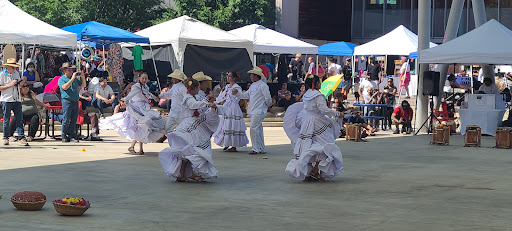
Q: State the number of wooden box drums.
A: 4